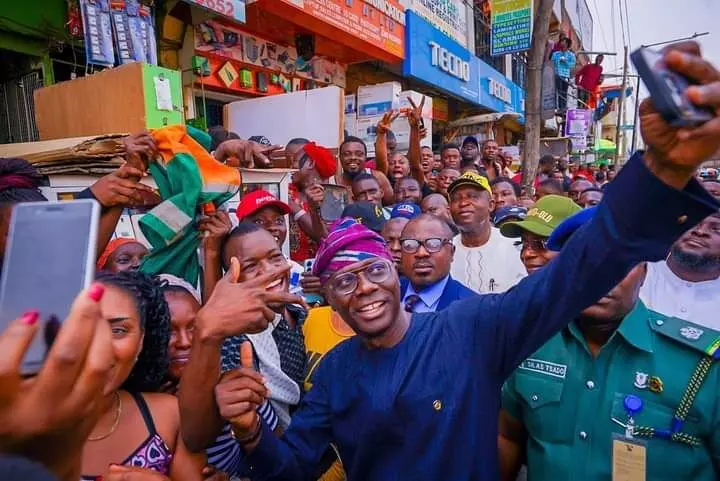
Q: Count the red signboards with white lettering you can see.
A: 1